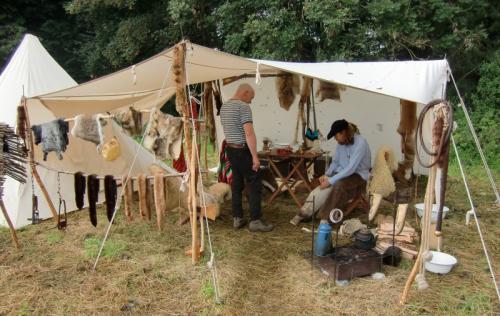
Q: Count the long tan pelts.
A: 3